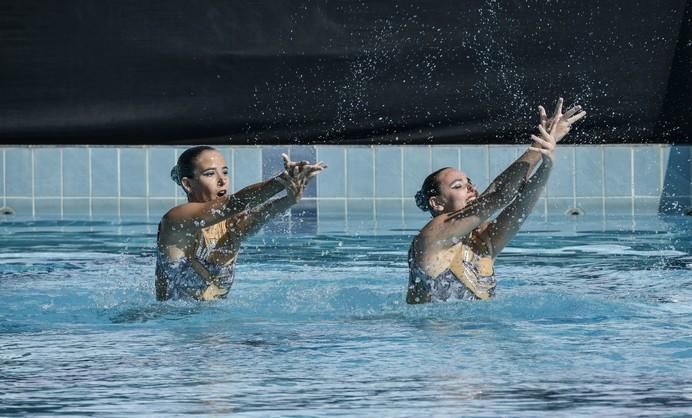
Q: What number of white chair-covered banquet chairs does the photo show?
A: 0